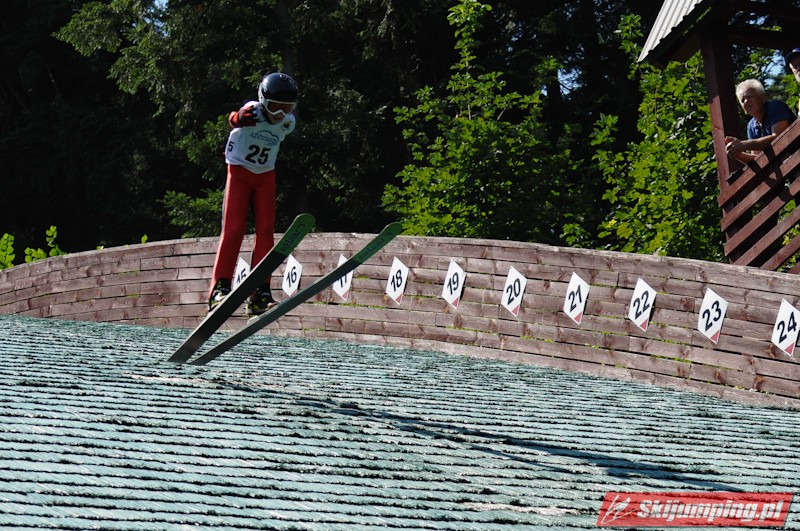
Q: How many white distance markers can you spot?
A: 10